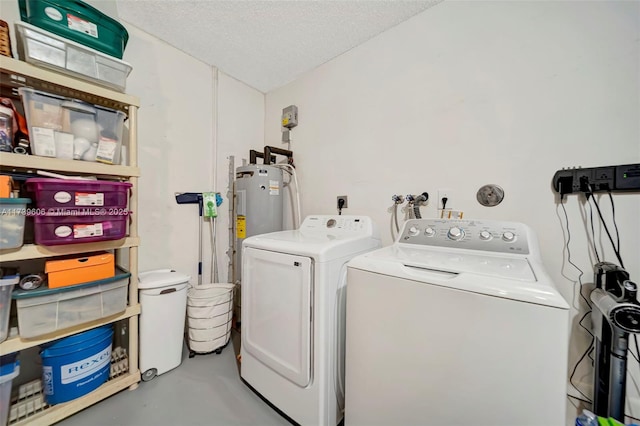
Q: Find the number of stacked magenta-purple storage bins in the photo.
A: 2